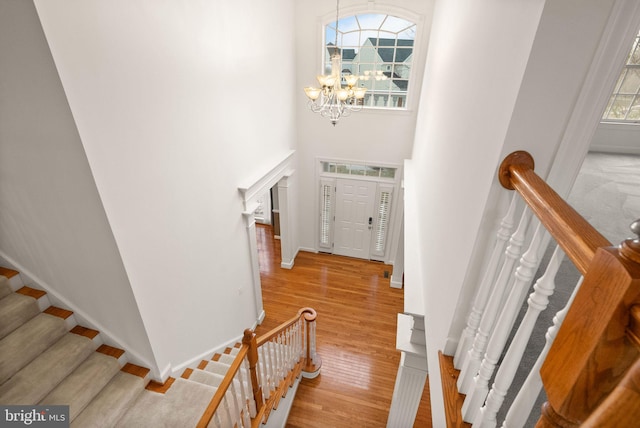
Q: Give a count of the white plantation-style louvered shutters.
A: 2